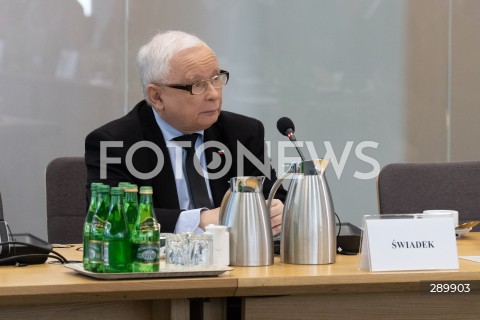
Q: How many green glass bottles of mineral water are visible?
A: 6